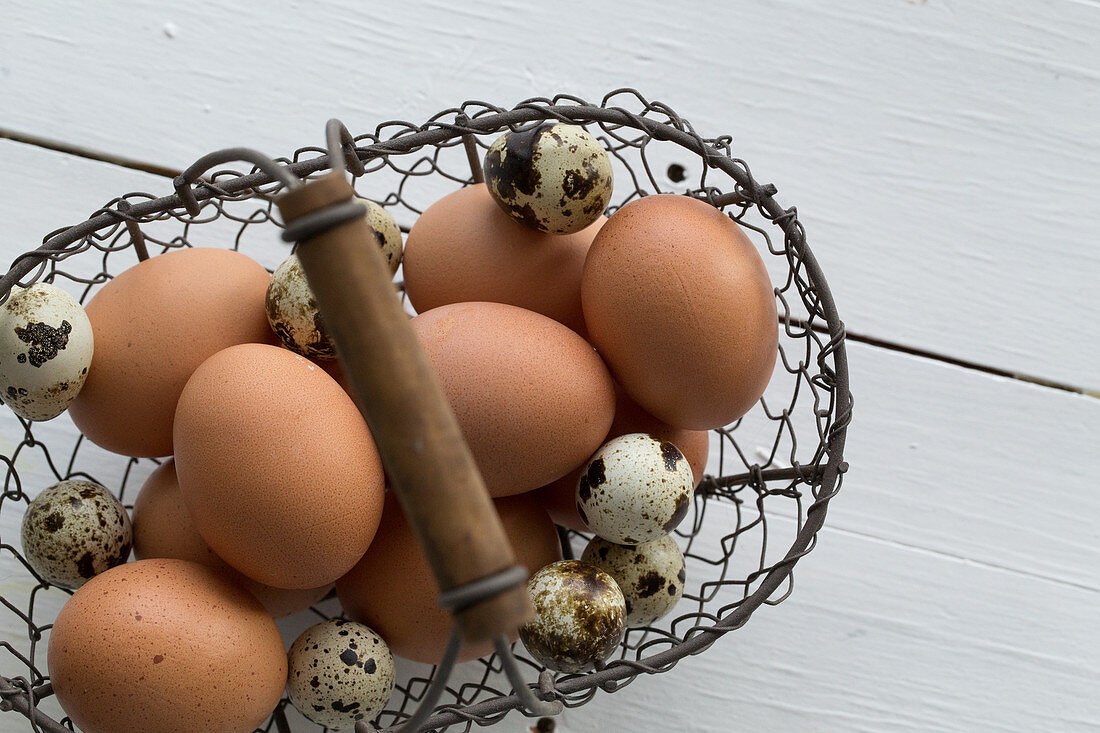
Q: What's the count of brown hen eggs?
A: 9